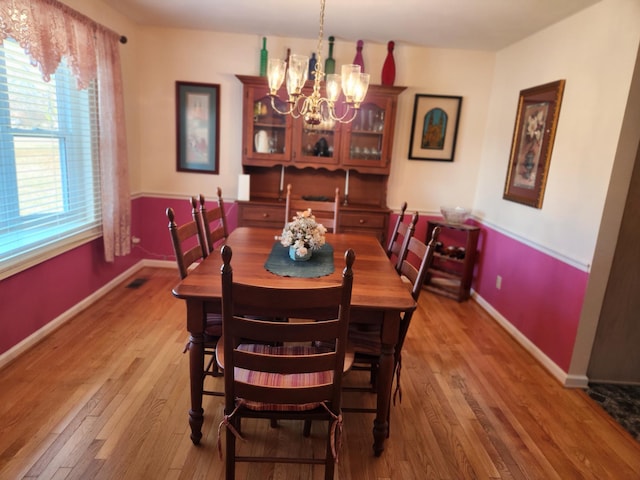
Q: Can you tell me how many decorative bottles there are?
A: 6